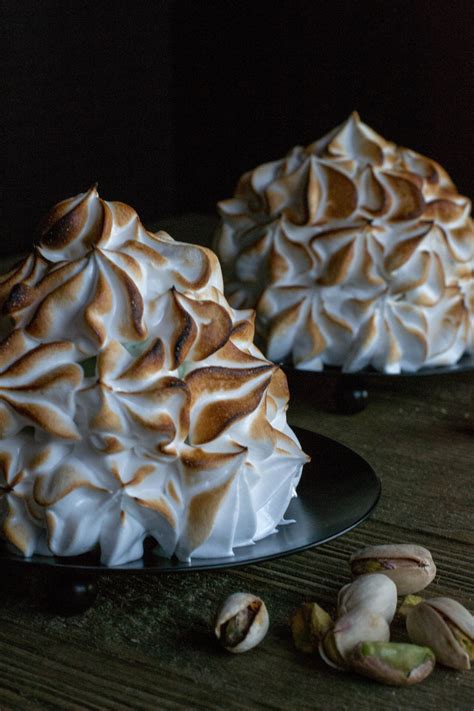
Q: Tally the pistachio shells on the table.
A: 5